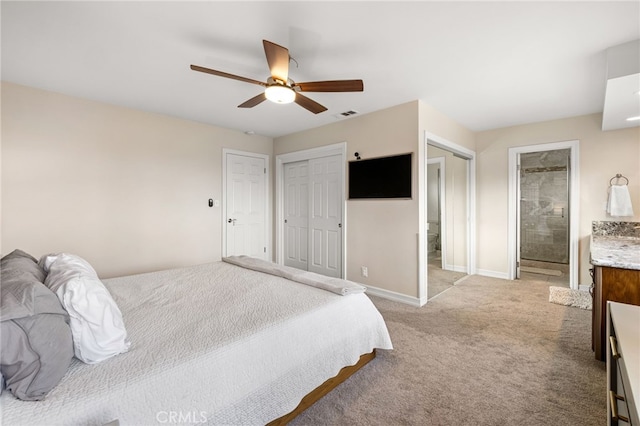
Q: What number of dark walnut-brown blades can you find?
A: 5